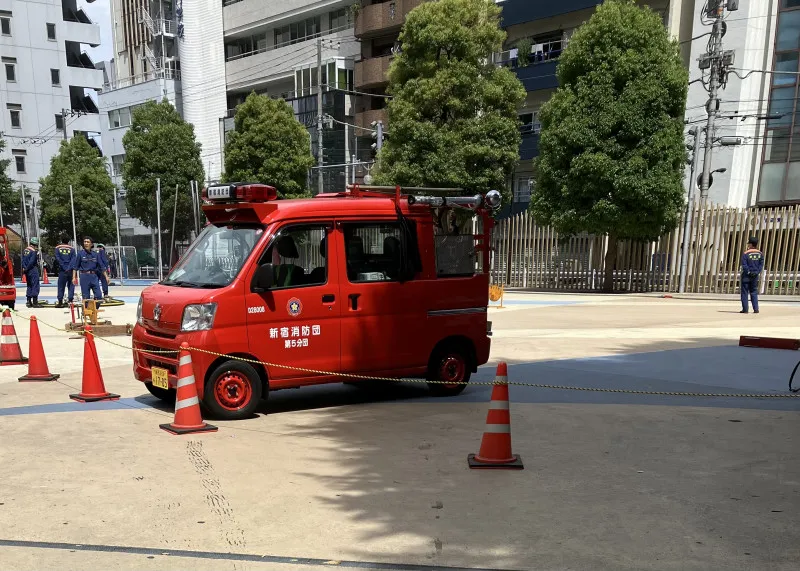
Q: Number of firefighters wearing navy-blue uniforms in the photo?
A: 5